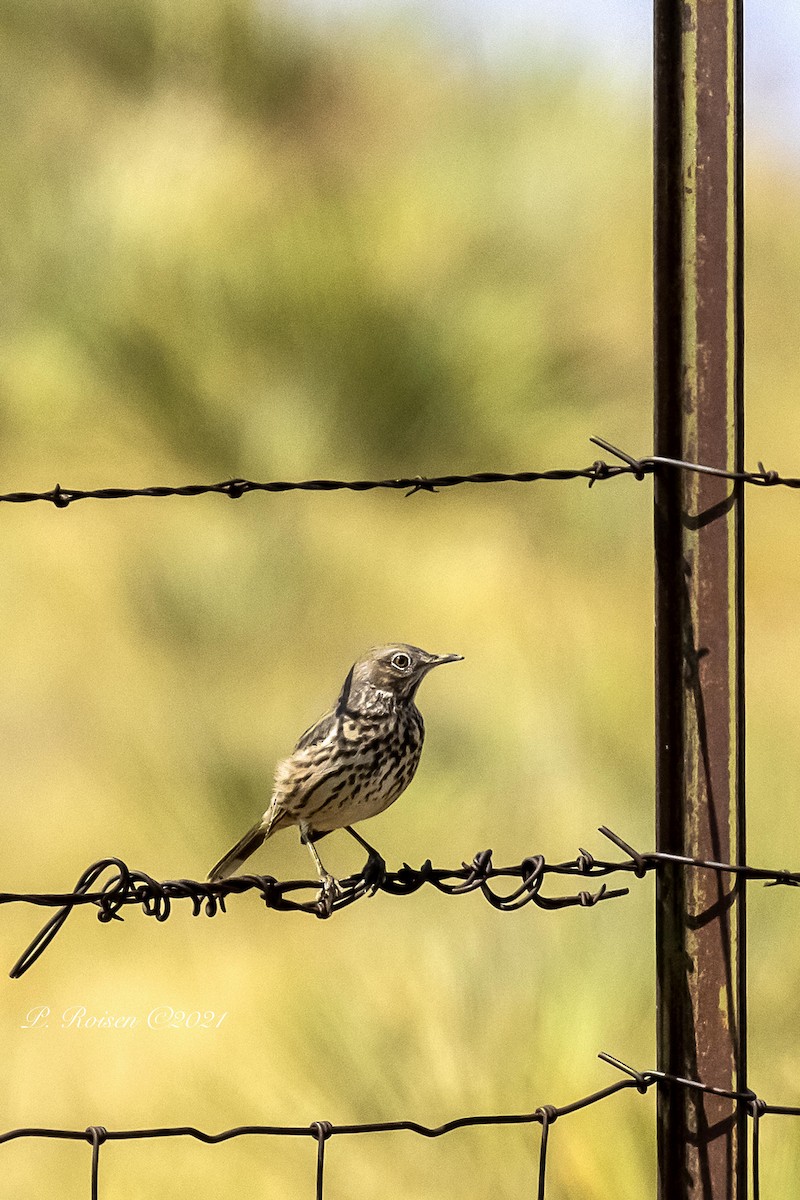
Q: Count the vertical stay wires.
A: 4